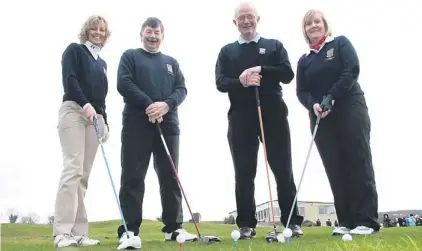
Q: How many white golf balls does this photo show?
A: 4